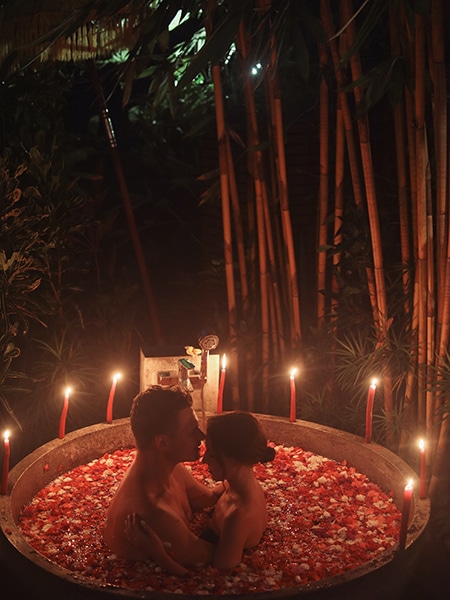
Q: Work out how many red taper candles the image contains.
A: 8